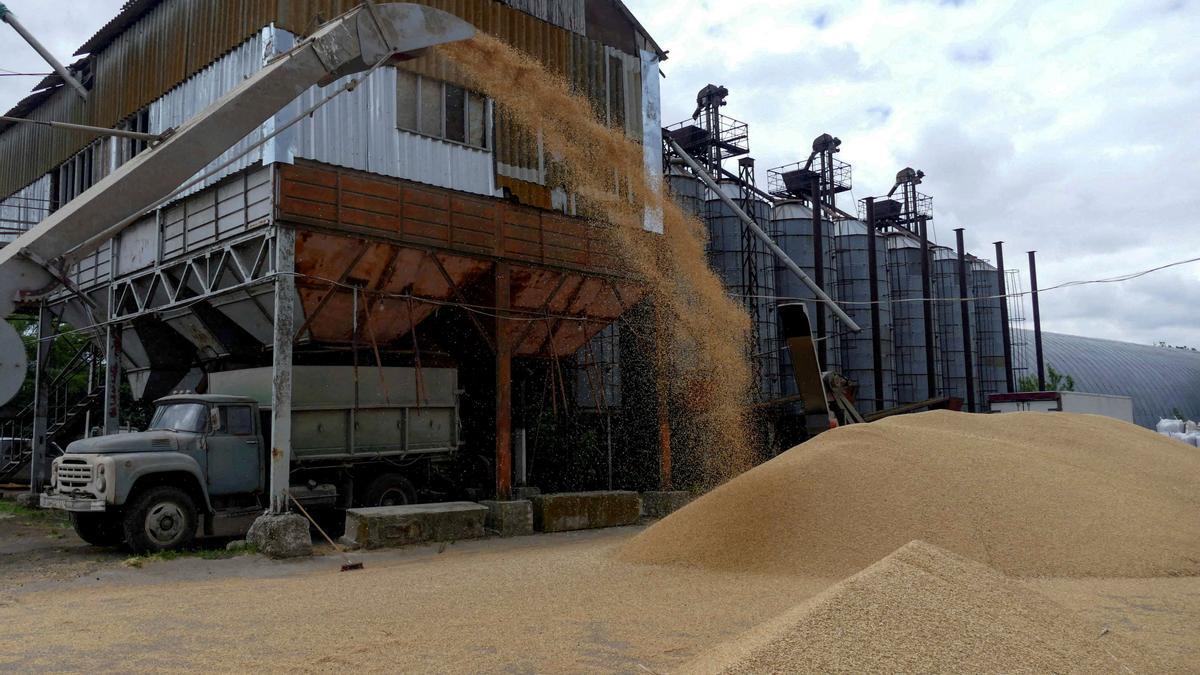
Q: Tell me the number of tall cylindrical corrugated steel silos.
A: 7